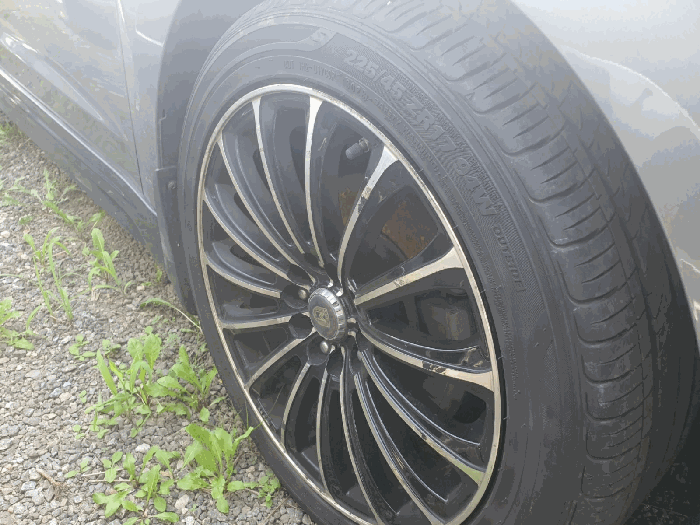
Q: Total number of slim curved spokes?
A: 15